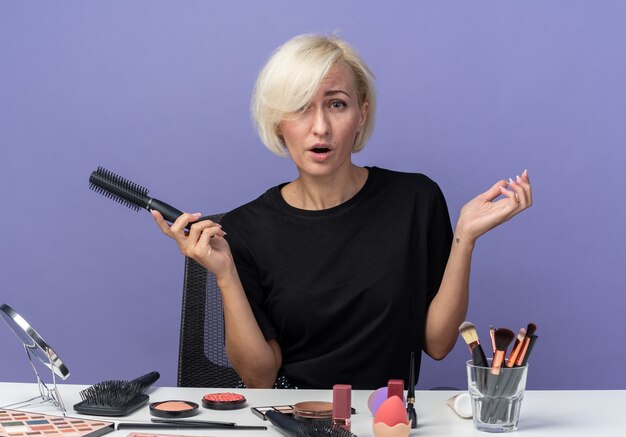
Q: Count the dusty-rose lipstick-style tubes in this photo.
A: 2